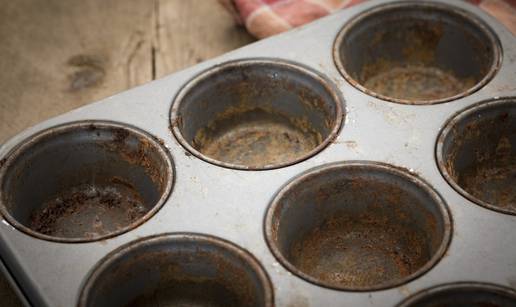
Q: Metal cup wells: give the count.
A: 7